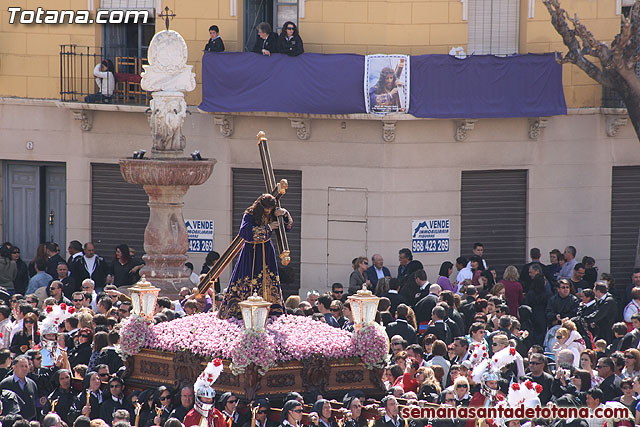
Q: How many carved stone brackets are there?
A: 7